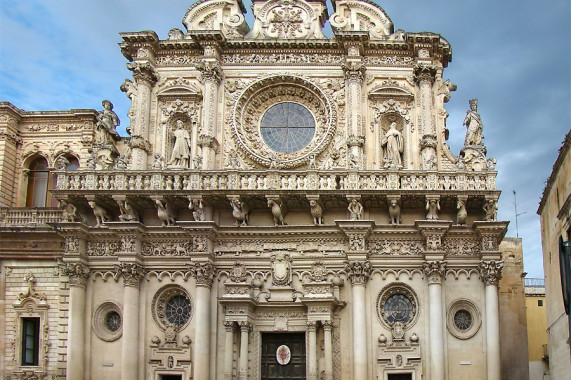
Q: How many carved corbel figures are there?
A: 13